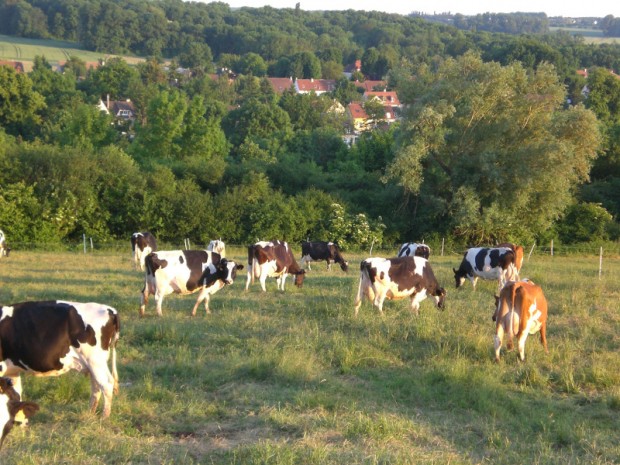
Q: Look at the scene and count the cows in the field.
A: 13